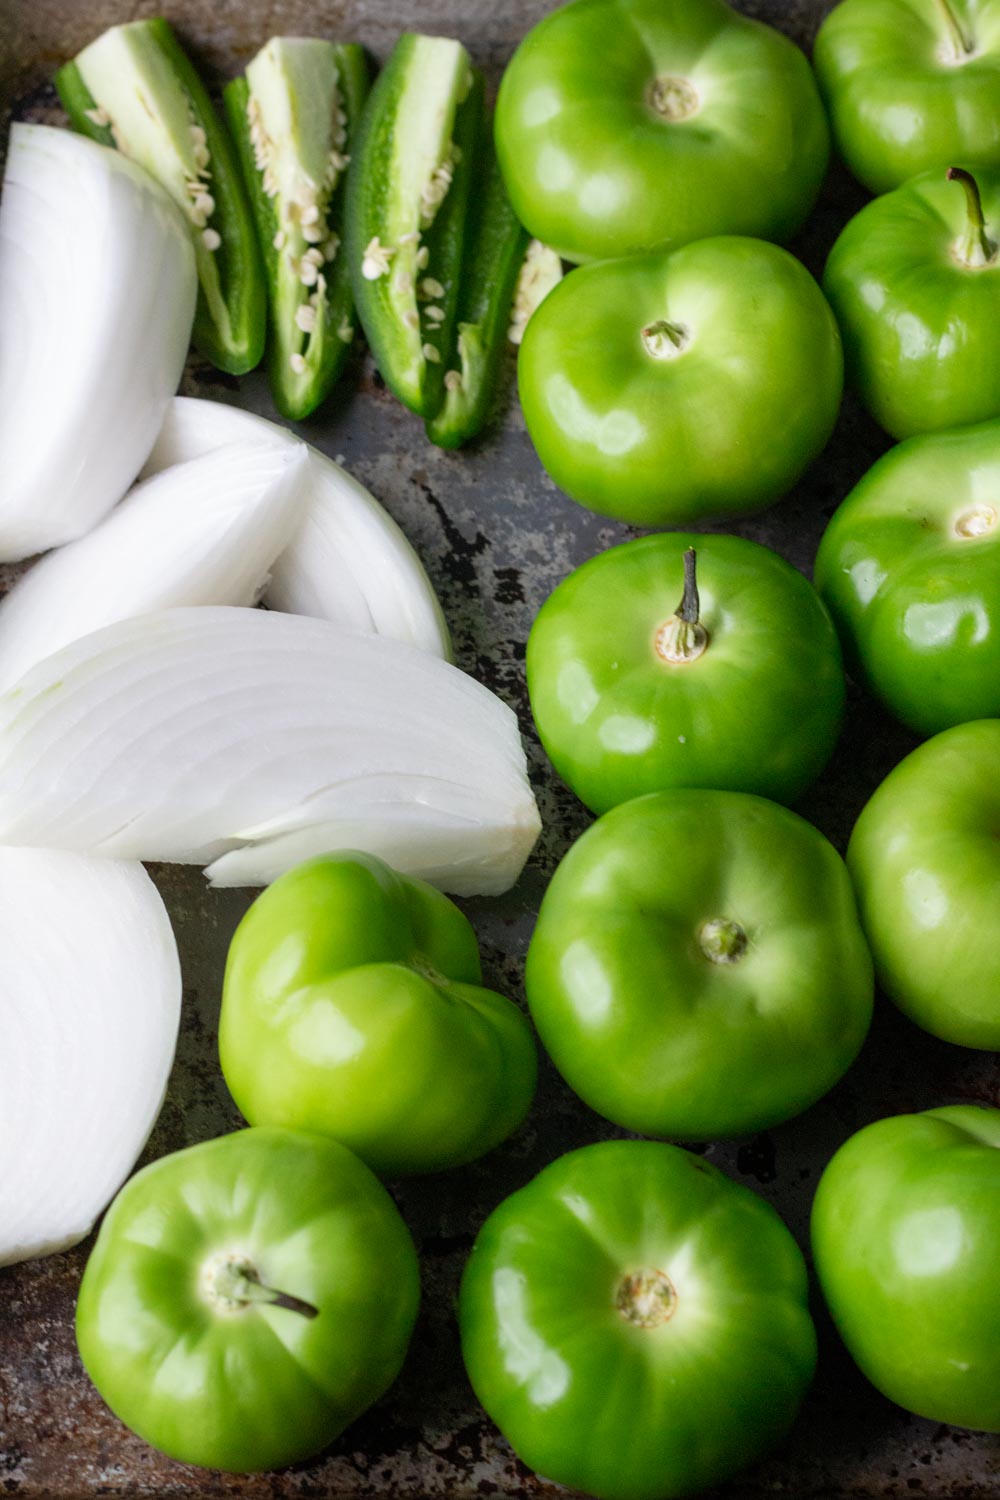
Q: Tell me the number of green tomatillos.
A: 12